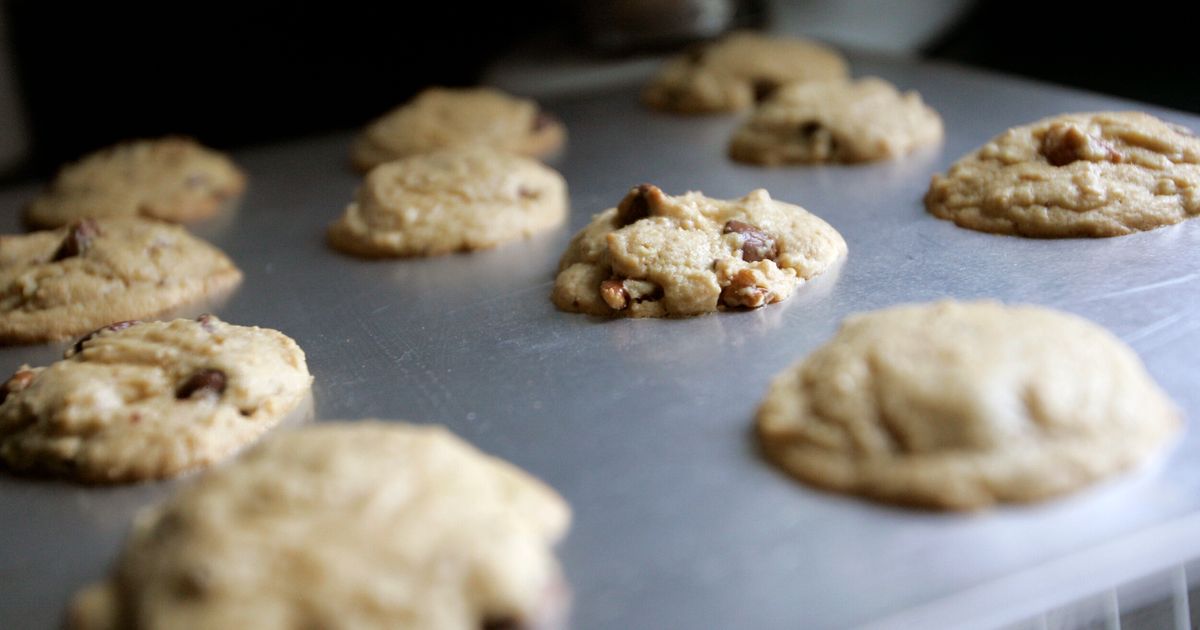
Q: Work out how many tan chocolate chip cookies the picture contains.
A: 11